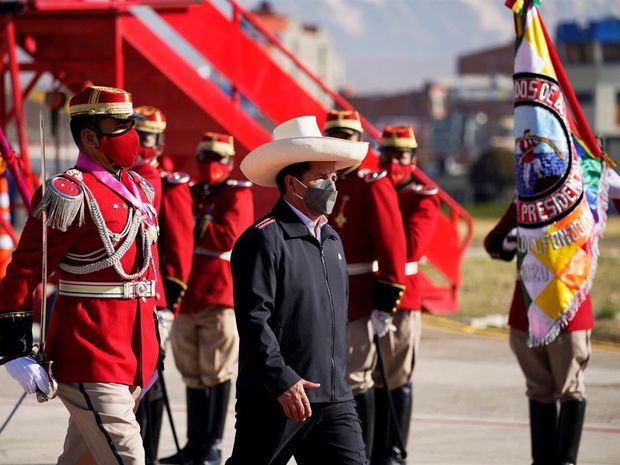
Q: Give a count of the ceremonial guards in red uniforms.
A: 6